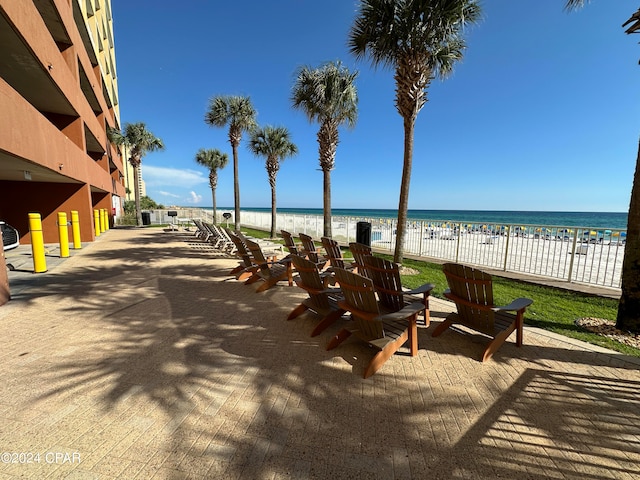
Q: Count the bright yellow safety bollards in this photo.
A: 6